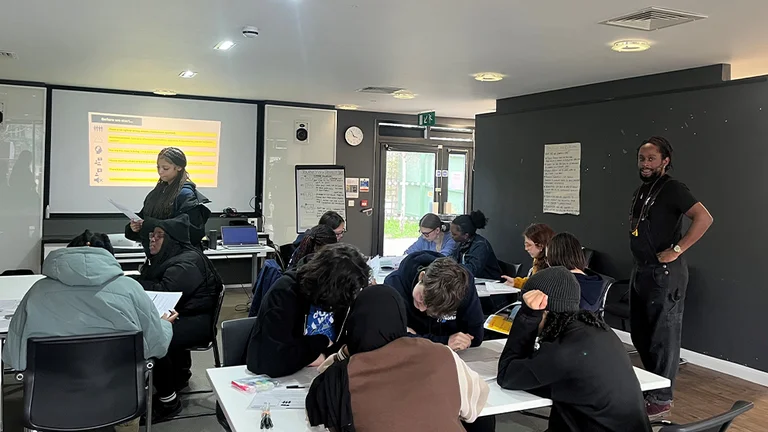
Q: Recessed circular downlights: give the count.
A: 5